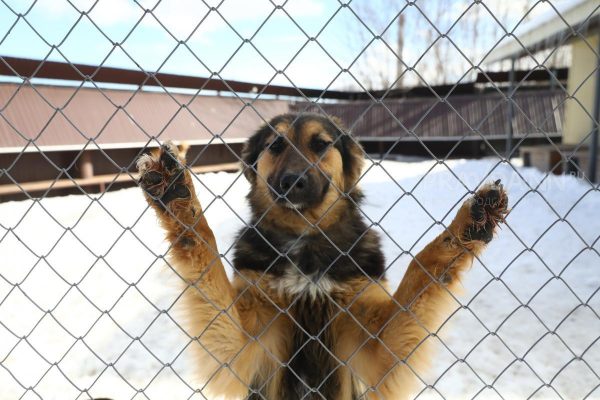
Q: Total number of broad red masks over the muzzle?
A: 0